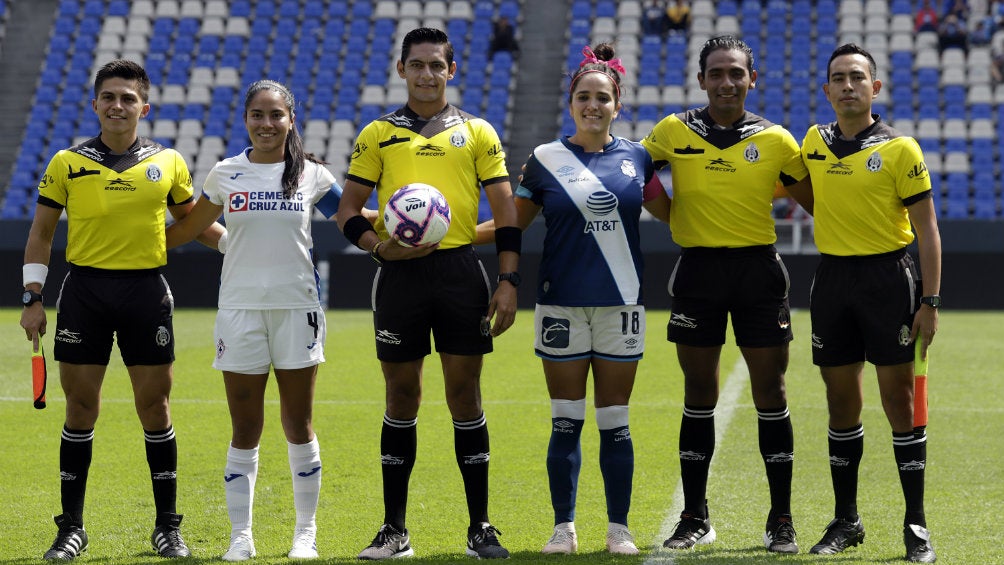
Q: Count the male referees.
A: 4